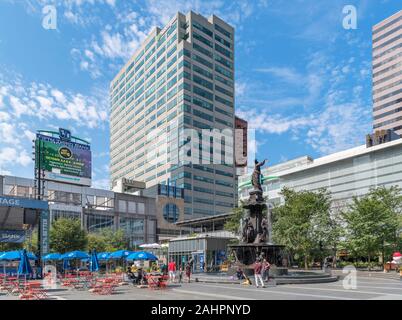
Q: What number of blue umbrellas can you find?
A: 8